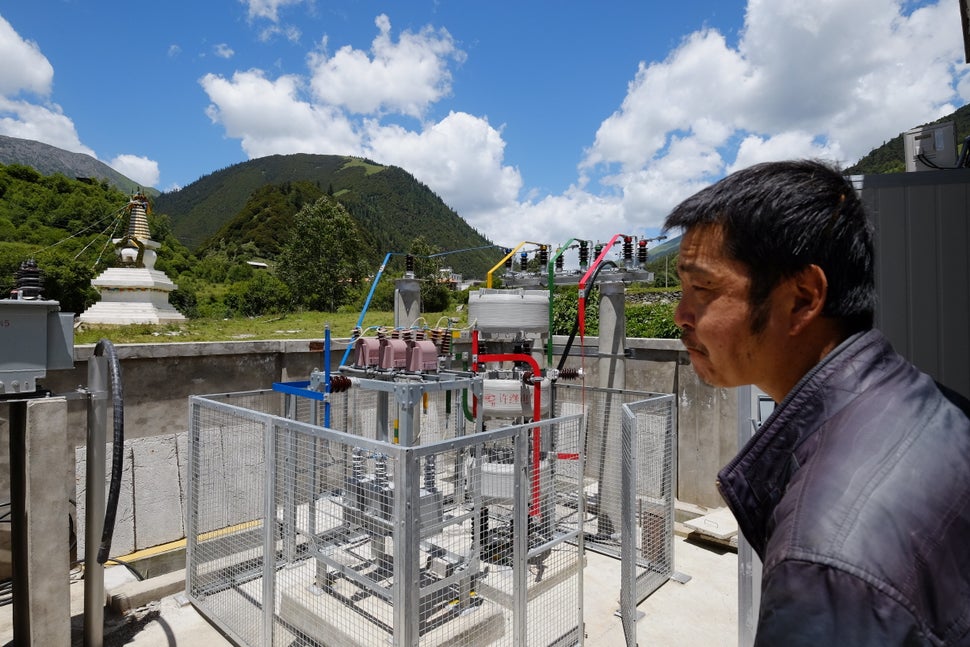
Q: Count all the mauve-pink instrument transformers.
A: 3